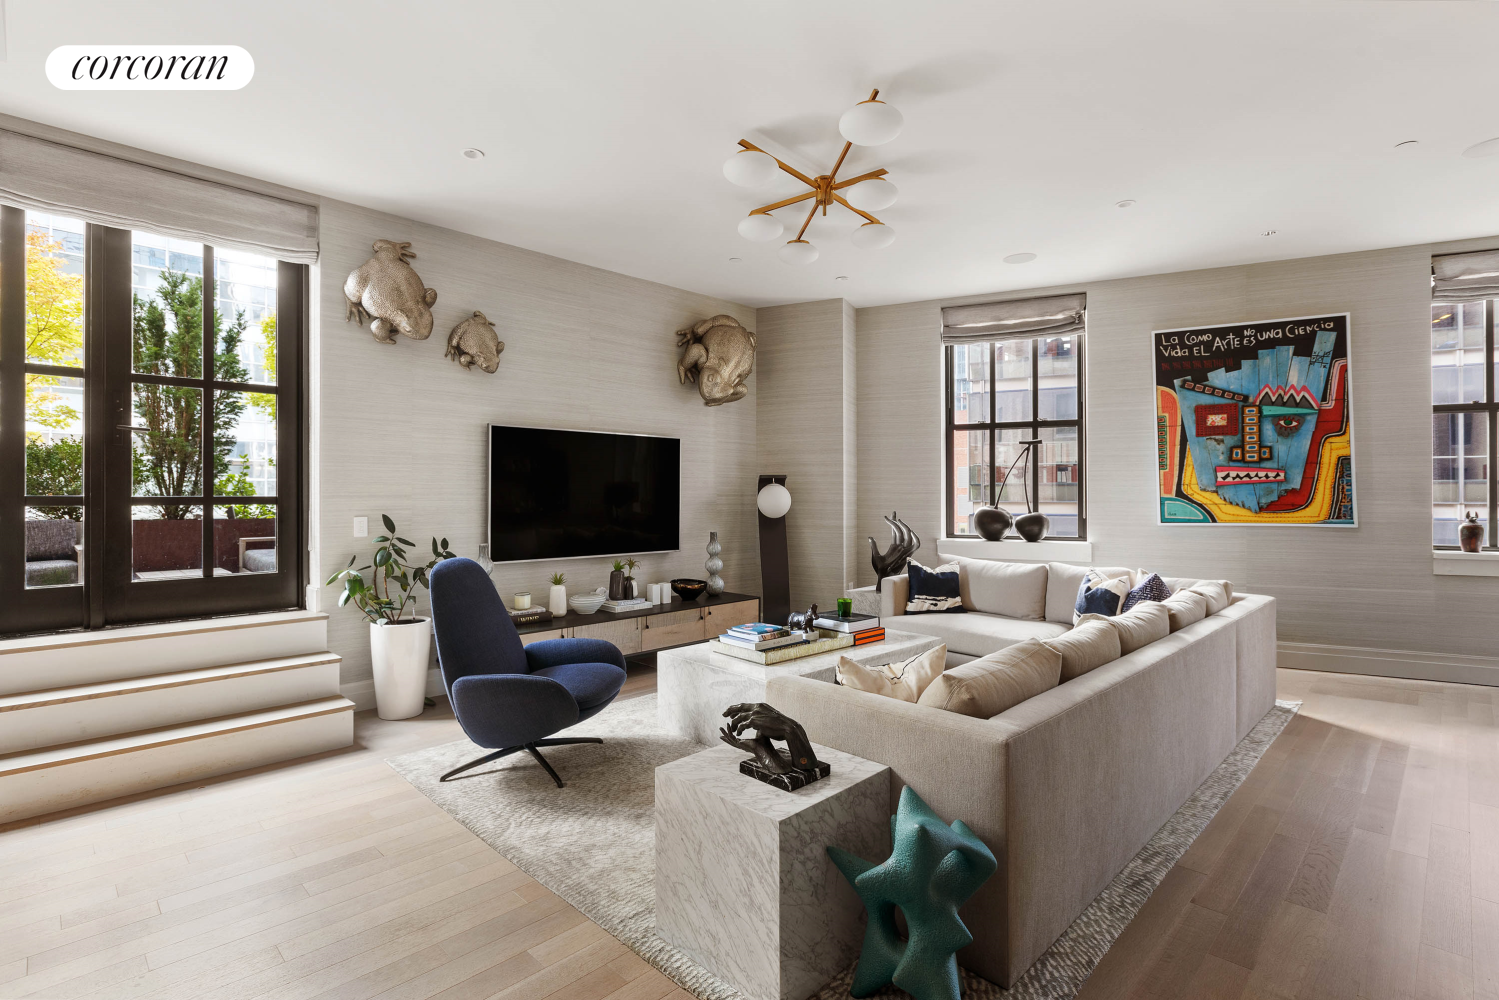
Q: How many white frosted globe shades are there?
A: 7